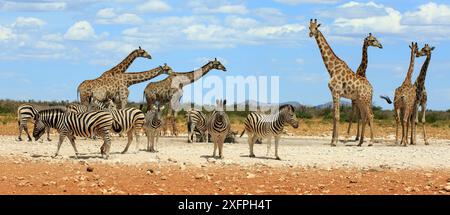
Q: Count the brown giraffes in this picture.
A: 7